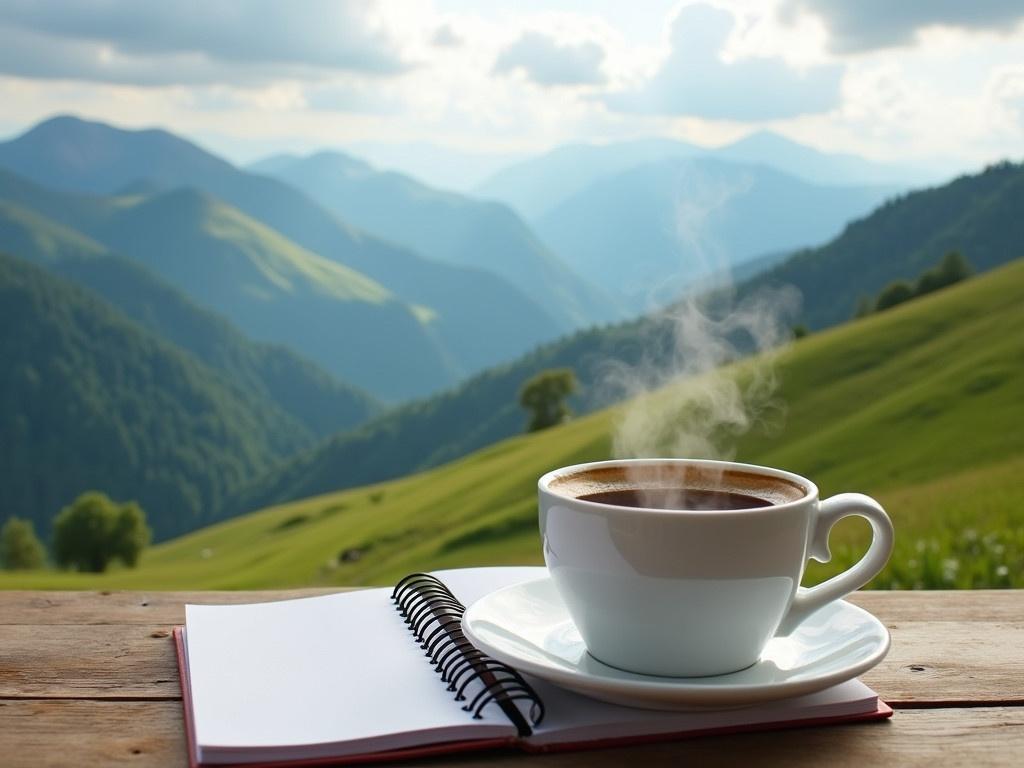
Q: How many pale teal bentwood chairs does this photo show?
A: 0